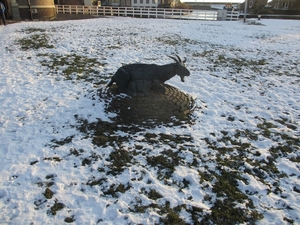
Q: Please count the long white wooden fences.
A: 1